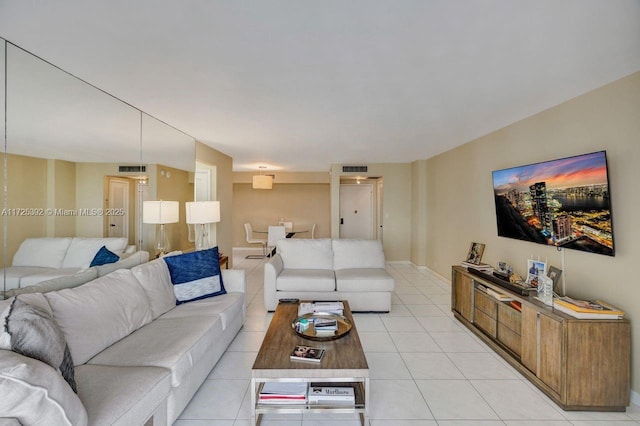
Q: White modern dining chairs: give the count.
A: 4